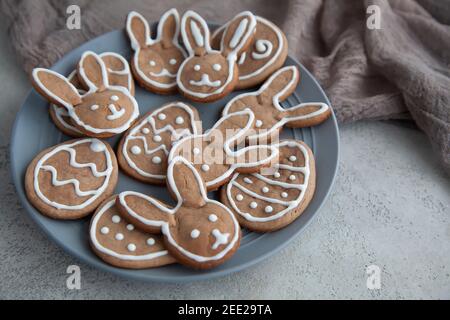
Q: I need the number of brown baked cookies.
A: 12